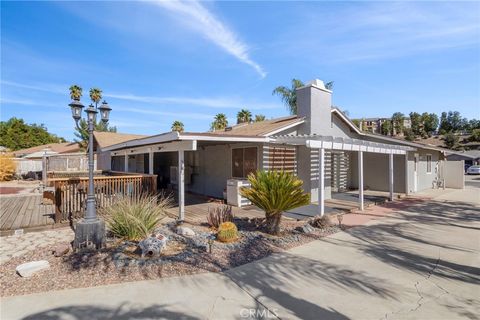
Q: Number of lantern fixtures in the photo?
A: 3